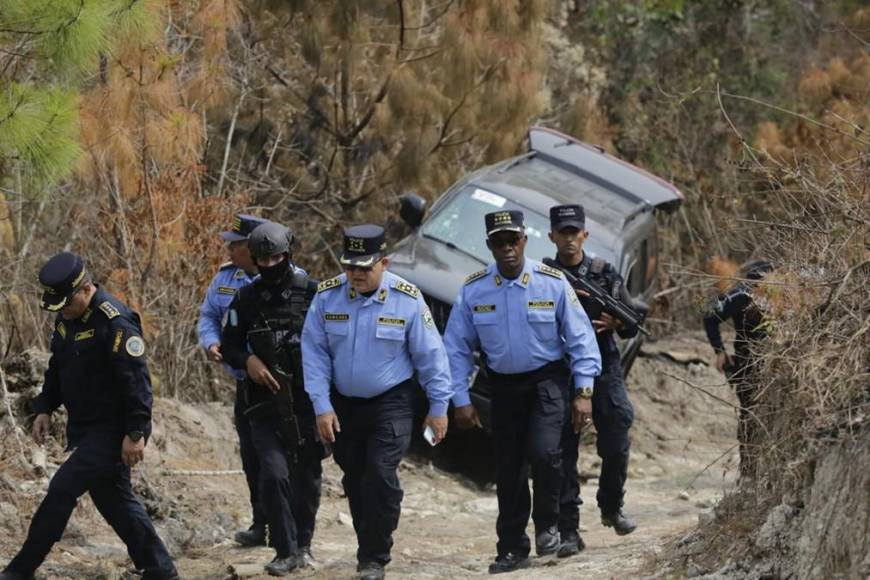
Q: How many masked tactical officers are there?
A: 1